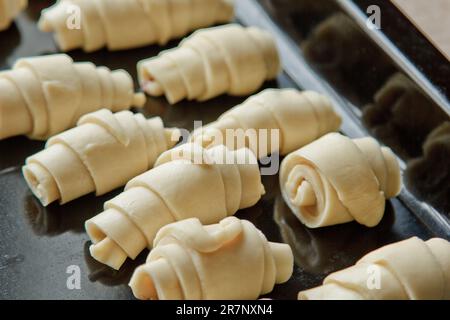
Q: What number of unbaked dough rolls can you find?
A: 10